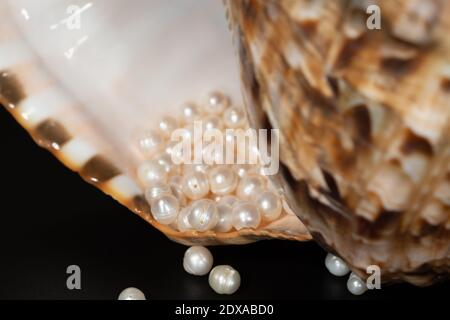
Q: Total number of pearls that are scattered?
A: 5